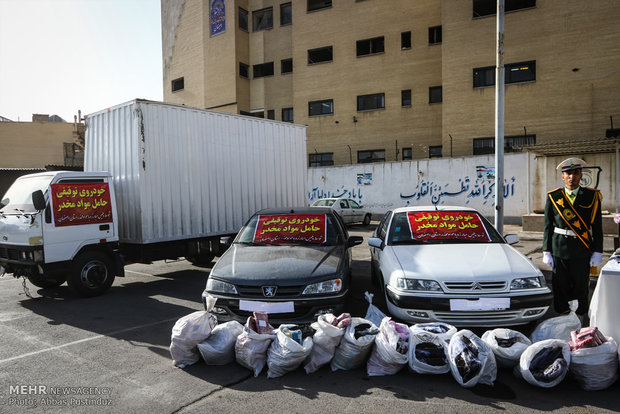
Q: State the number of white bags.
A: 15